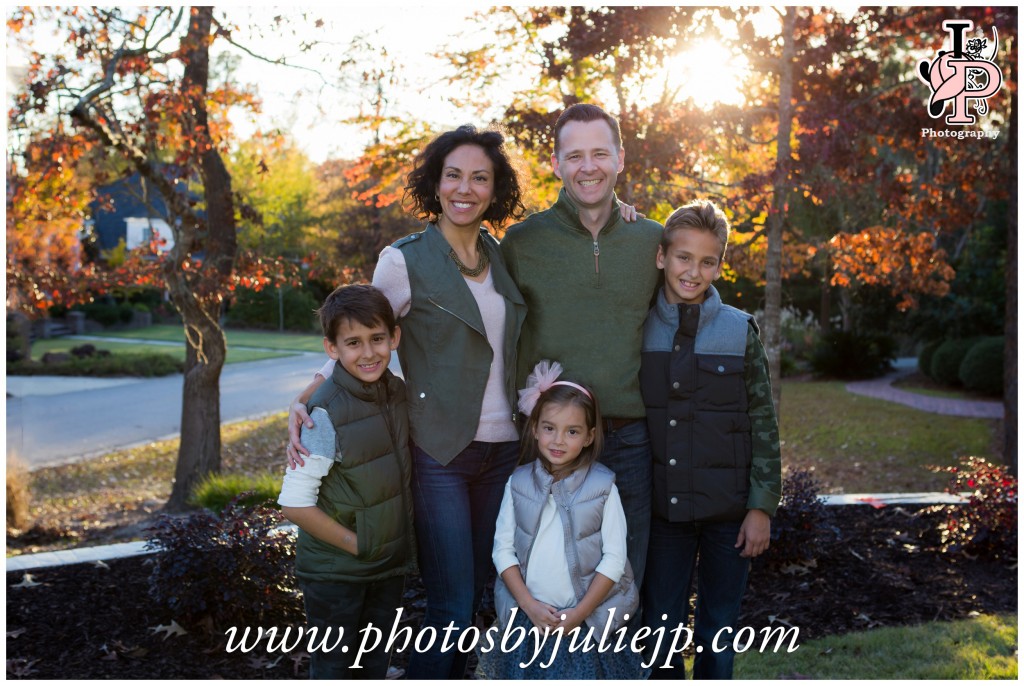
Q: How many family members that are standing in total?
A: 5